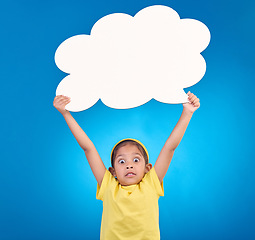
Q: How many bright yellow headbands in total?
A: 1